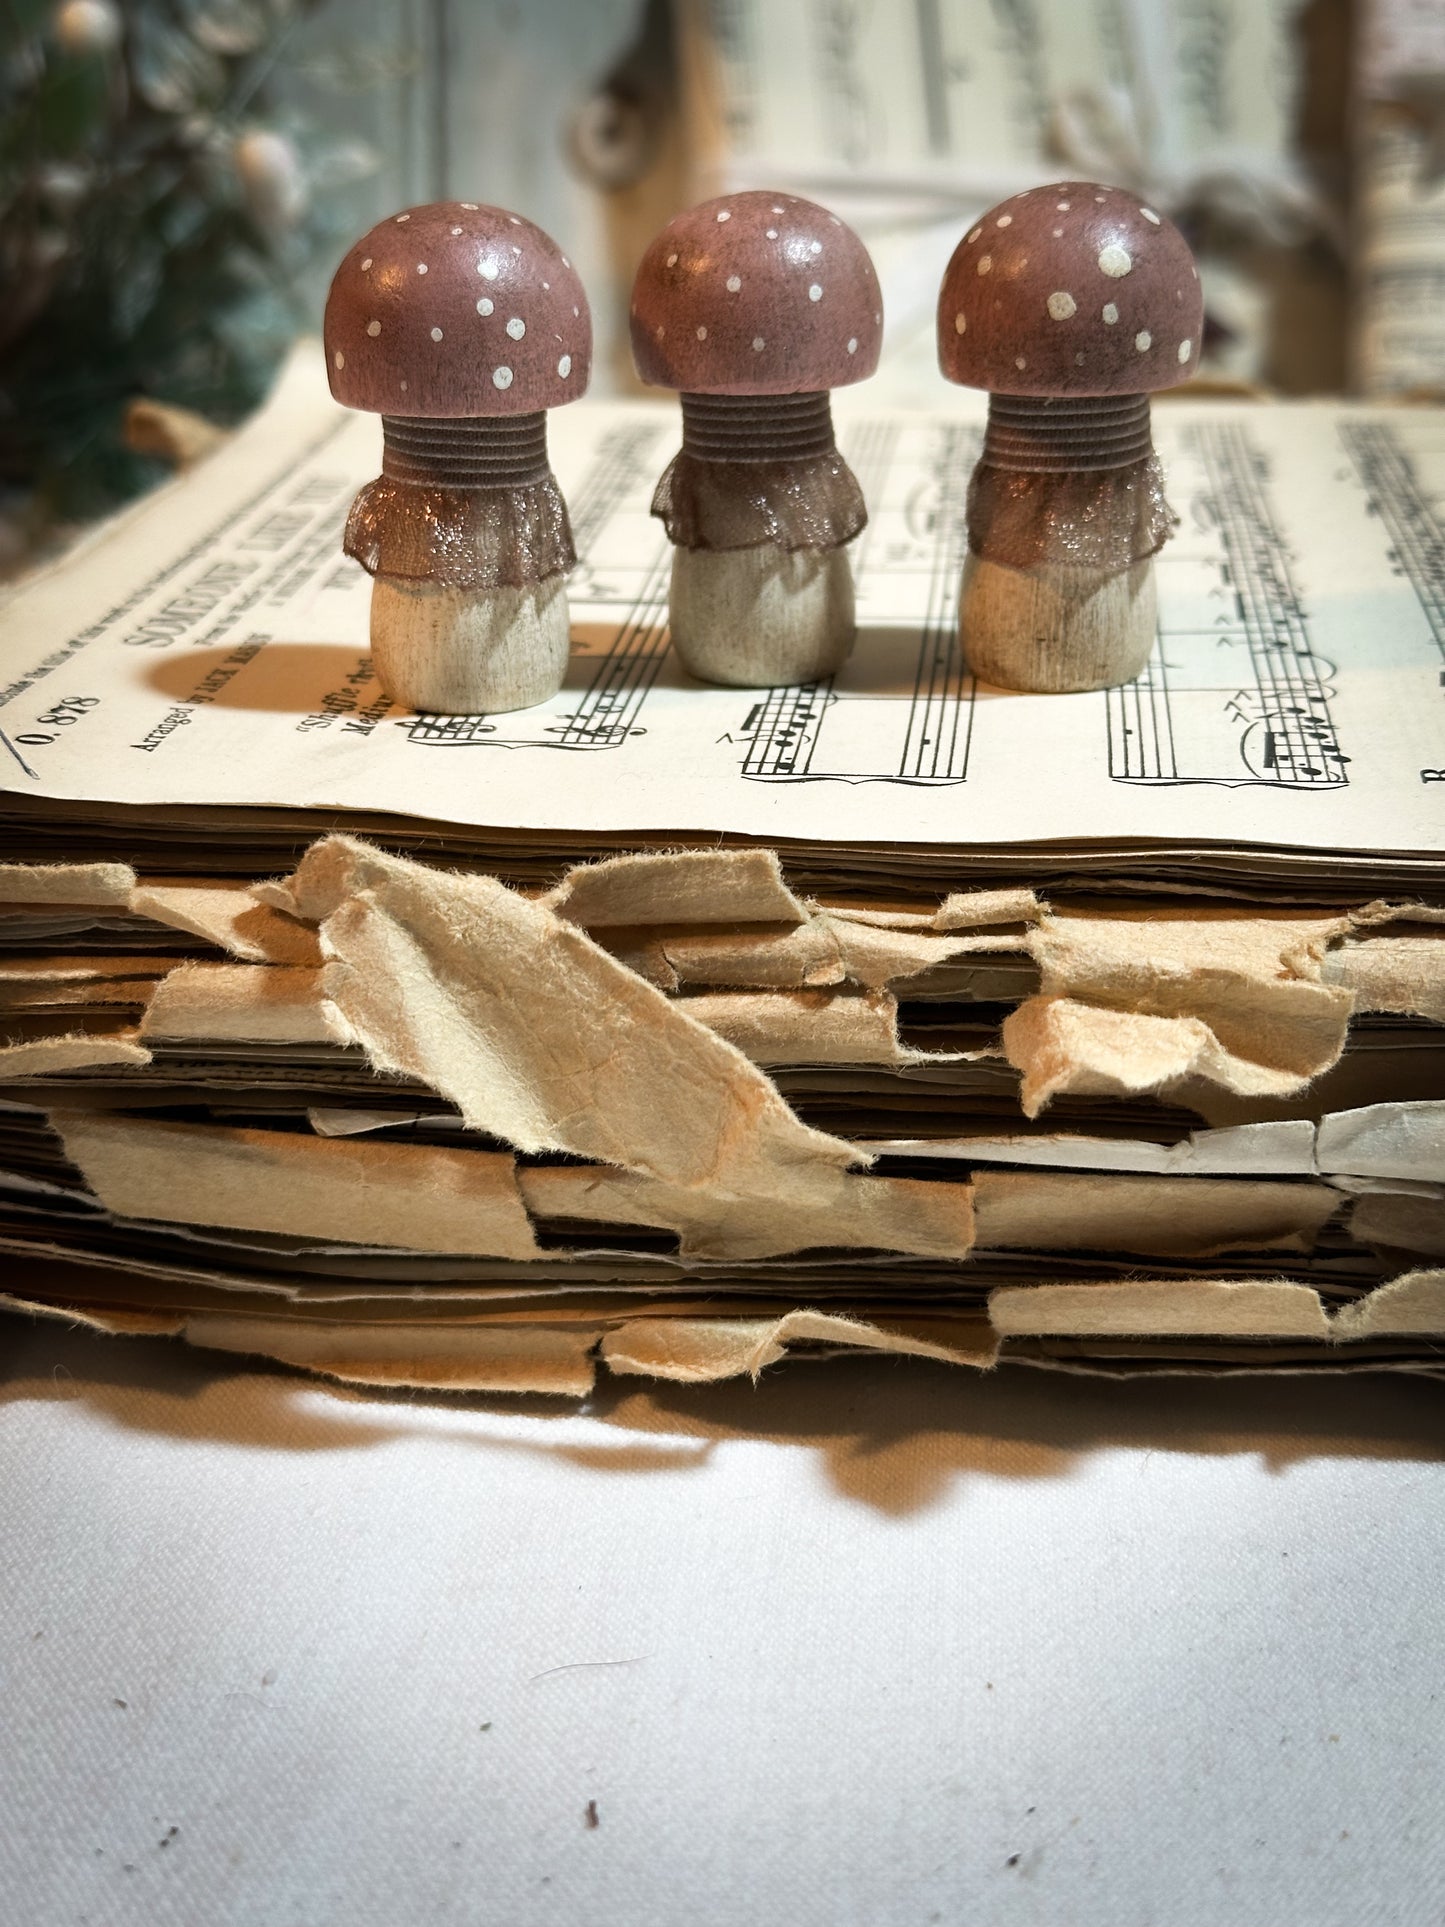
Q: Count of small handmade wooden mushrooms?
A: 3